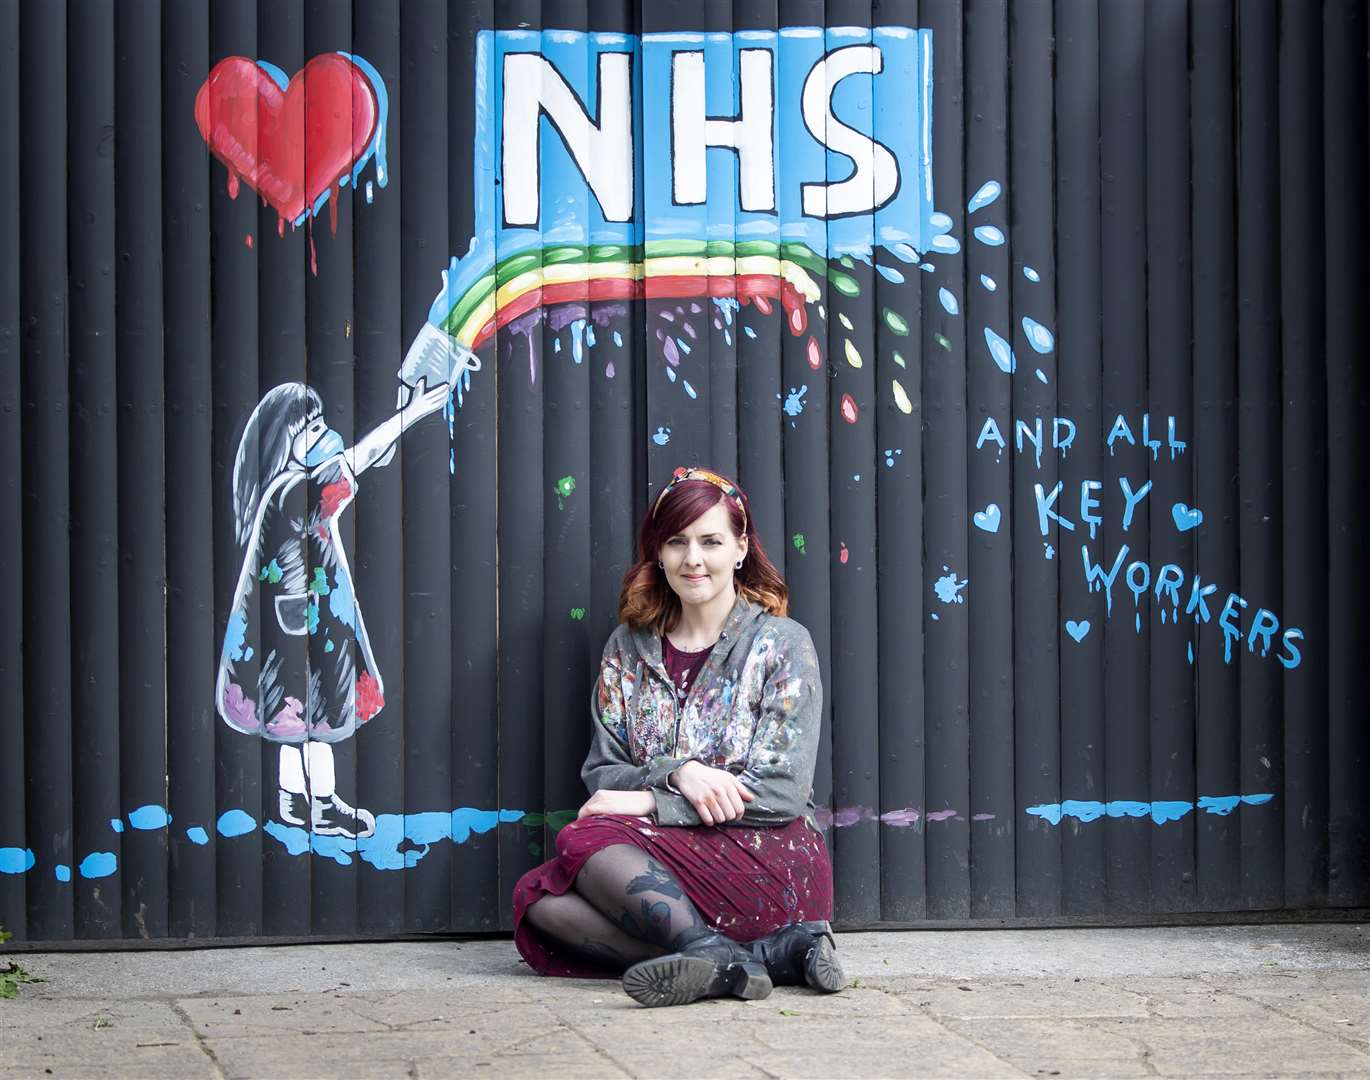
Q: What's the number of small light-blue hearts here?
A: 3